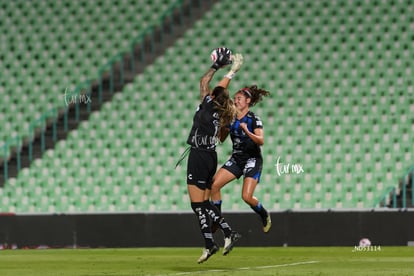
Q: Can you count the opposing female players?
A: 2